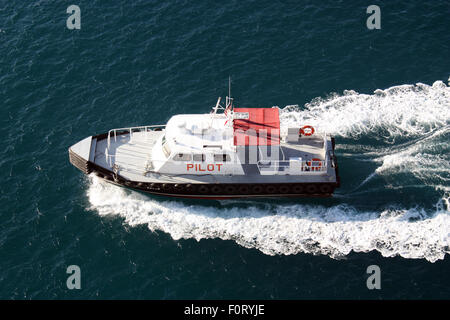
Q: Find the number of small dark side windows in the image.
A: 3